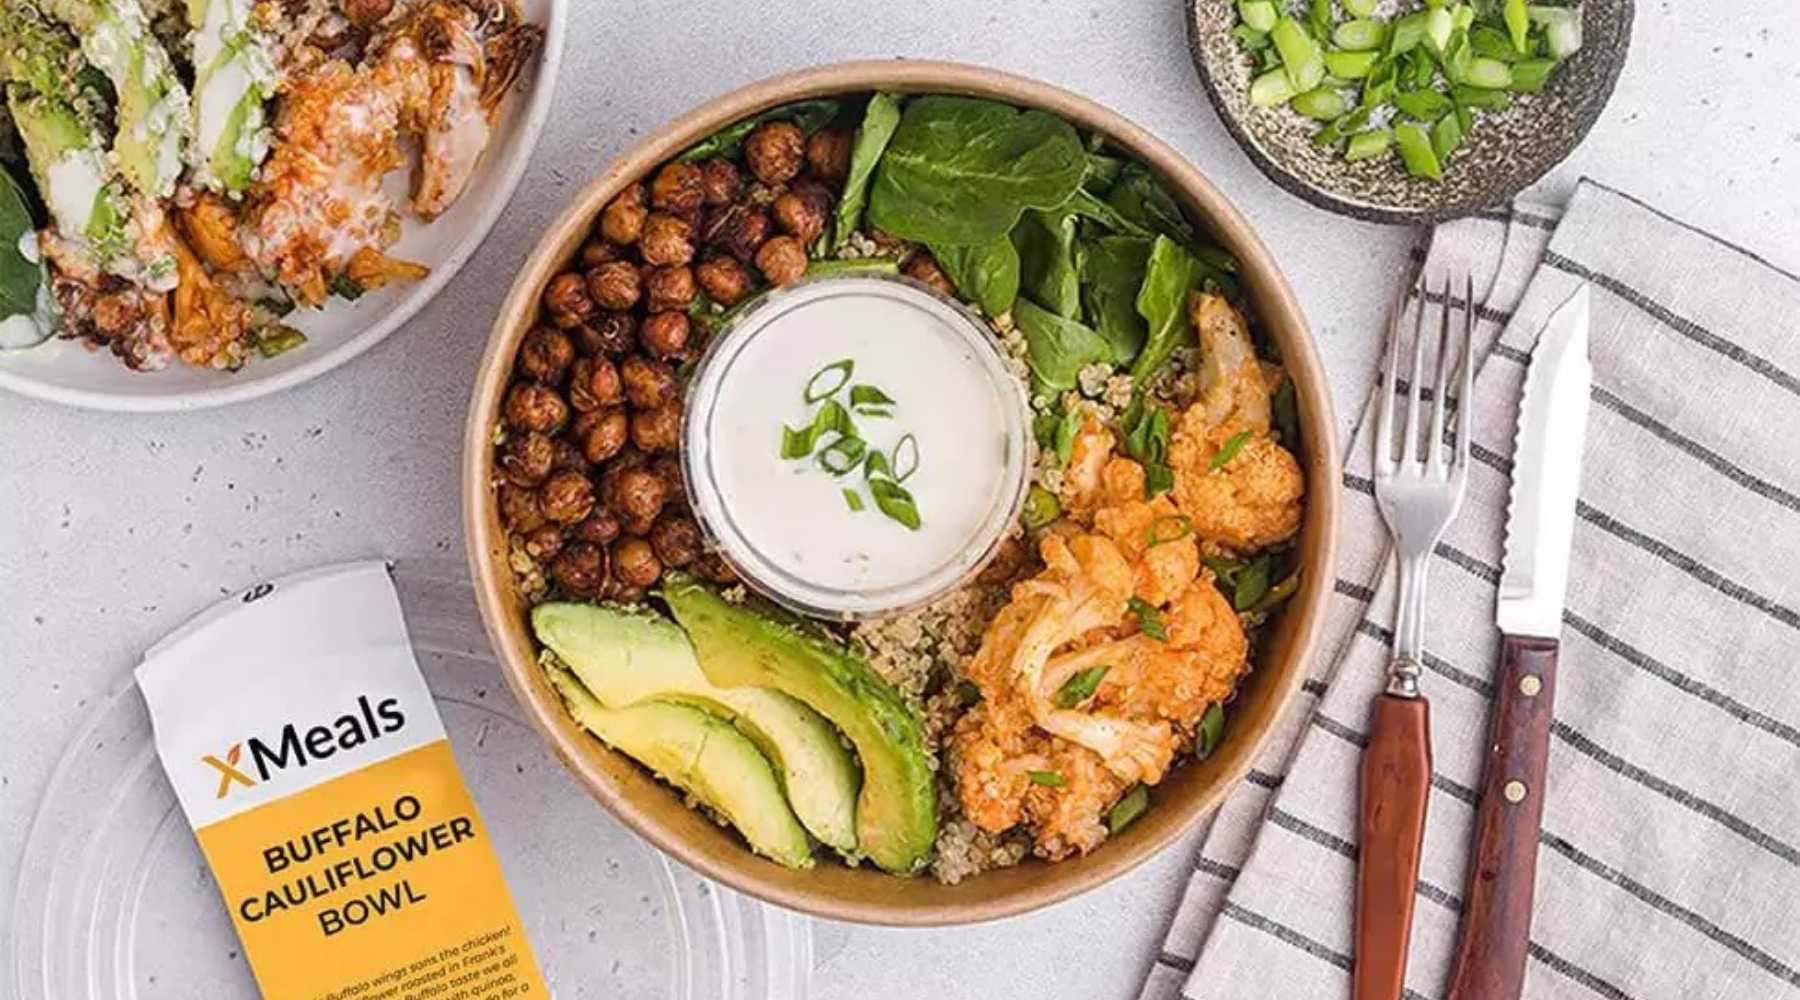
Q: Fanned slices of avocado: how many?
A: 3